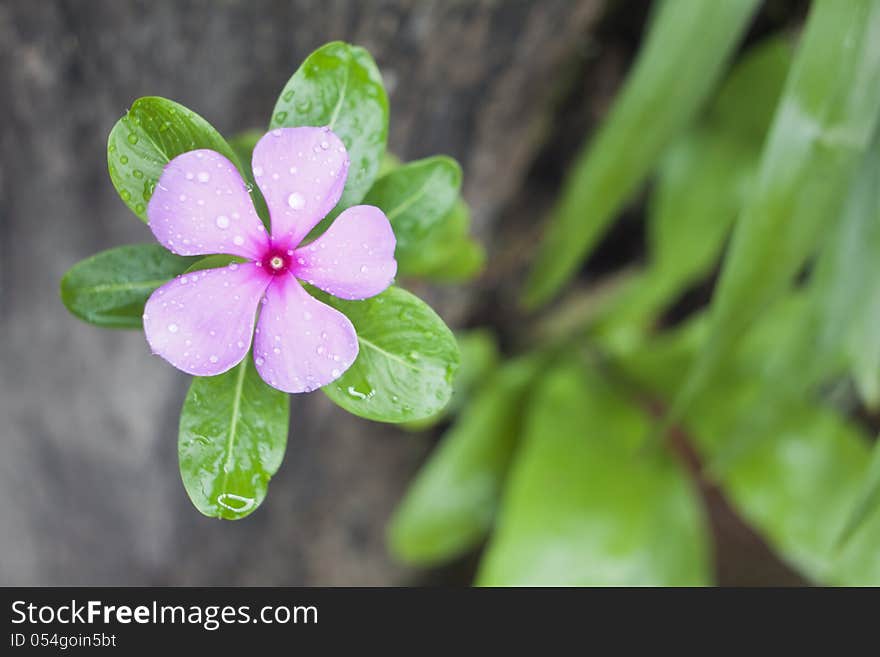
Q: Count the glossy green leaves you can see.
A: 6